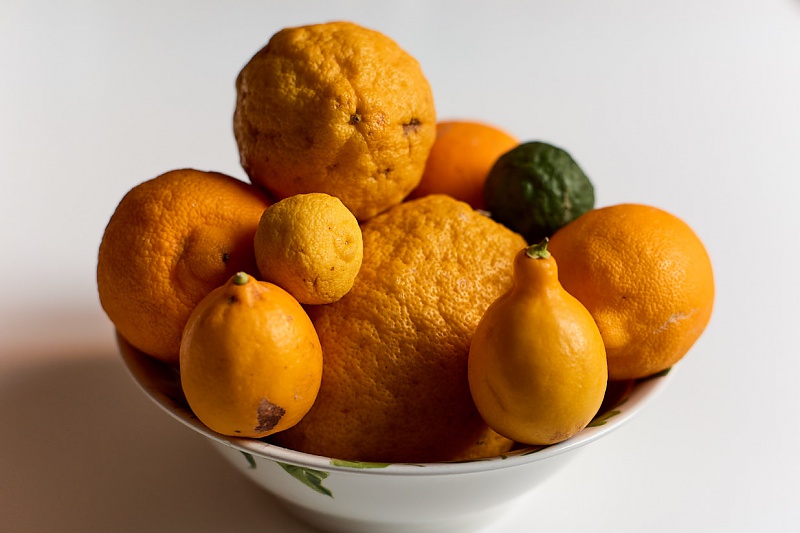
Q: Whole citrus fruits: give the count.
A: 9